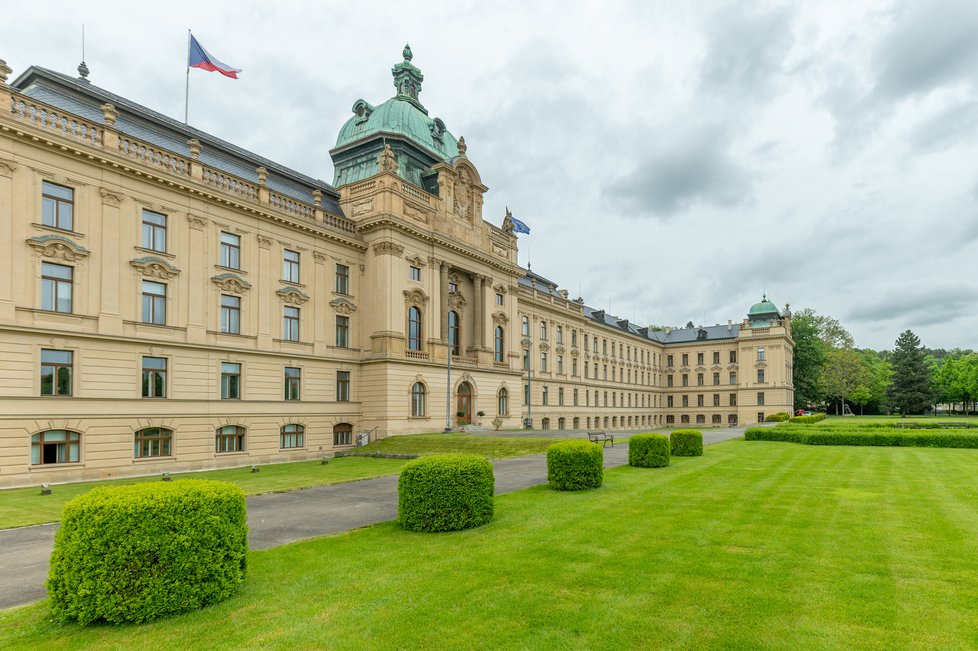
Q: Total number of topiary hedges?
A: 5